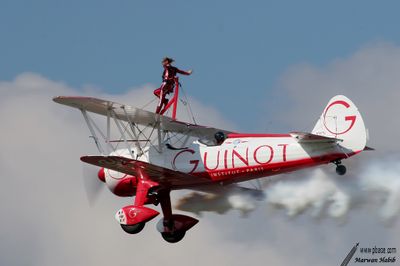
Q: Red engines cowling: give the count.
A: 1